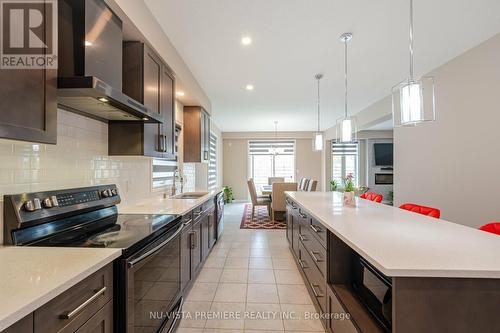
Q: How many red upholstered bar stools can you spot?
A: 3